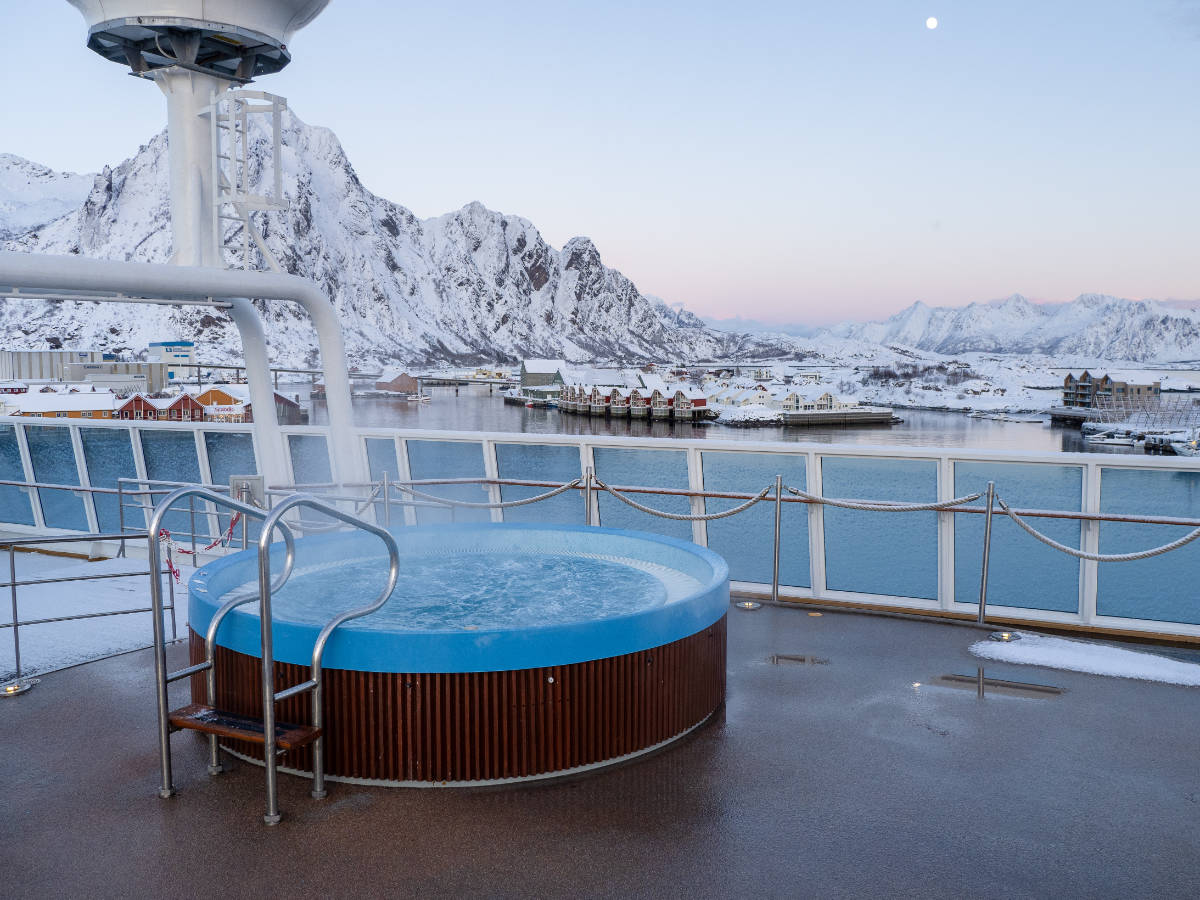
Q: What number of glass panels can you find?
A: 14